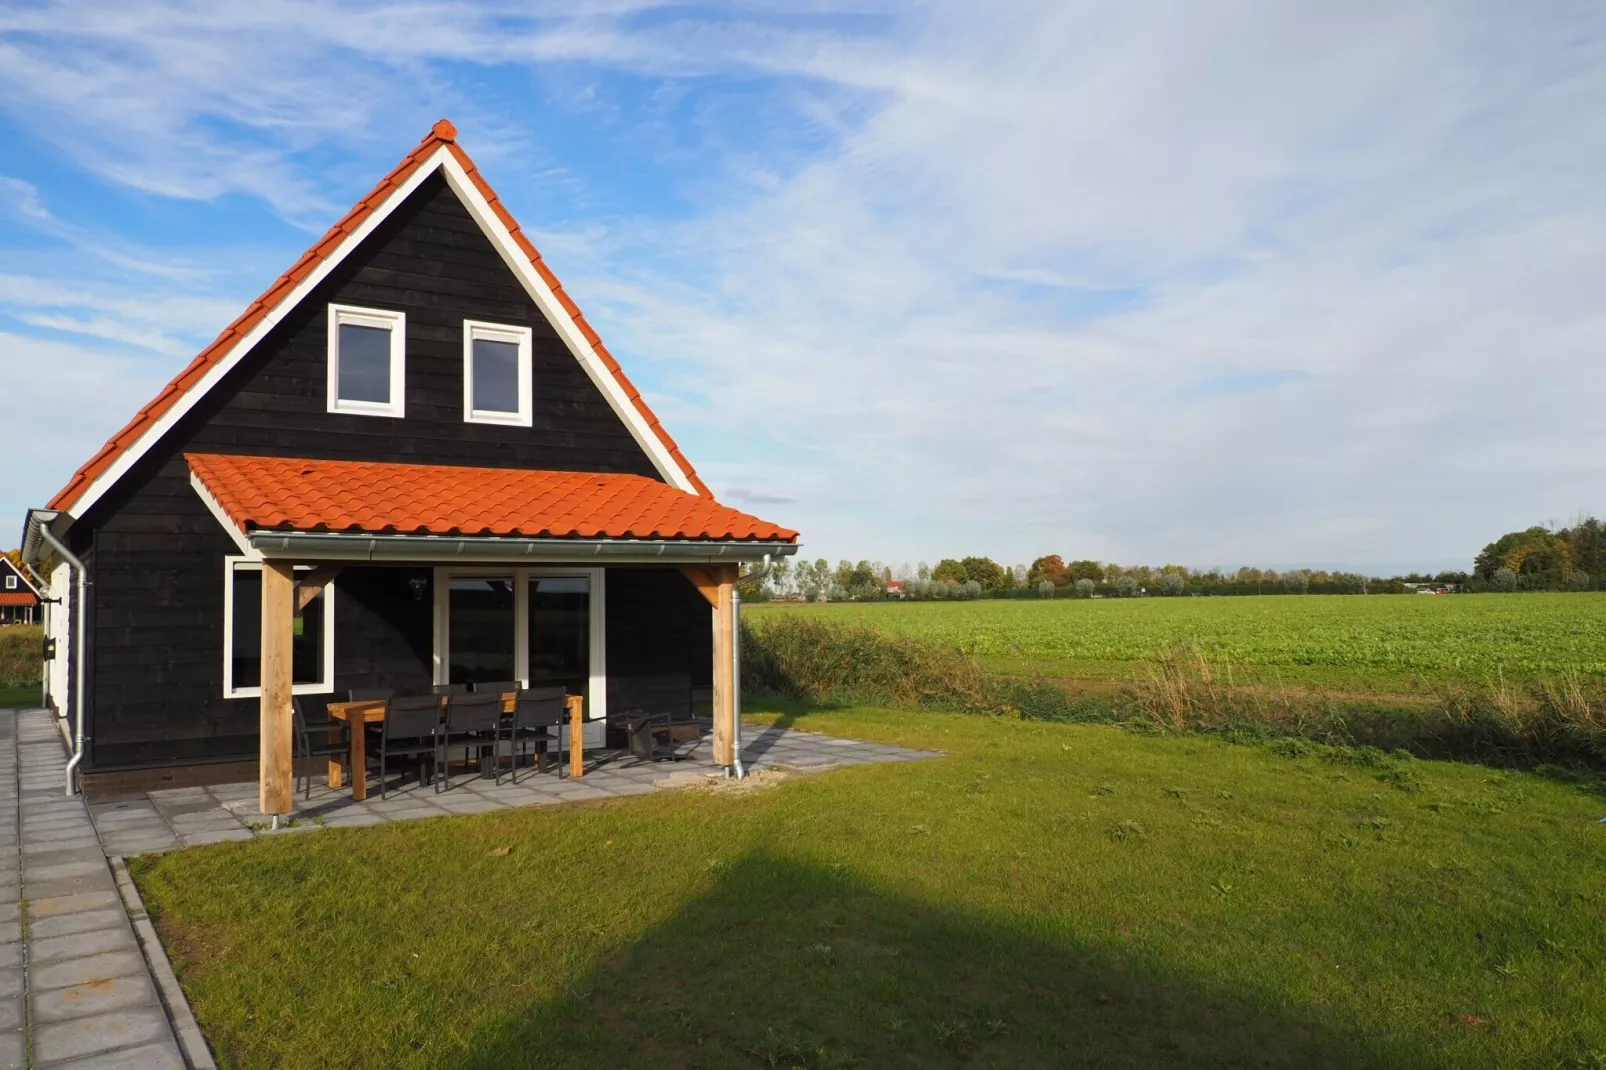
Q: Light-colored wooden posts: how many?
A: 2